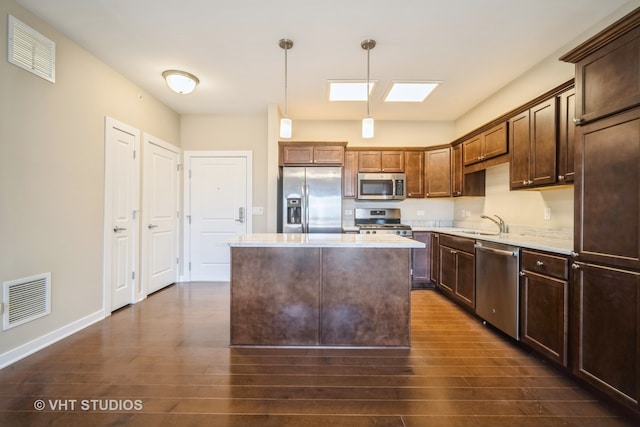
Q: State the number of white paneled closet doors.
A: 2